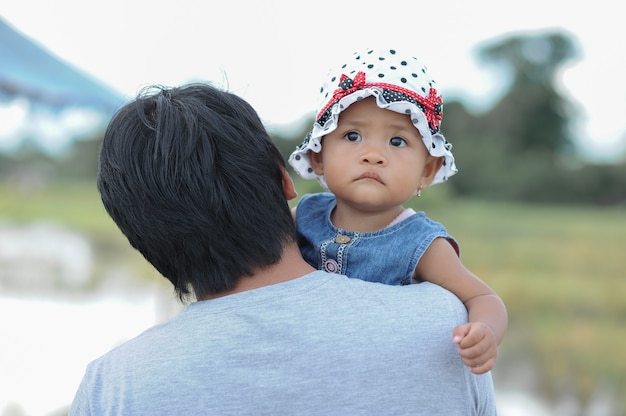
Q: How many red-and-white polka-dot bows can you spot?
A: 2